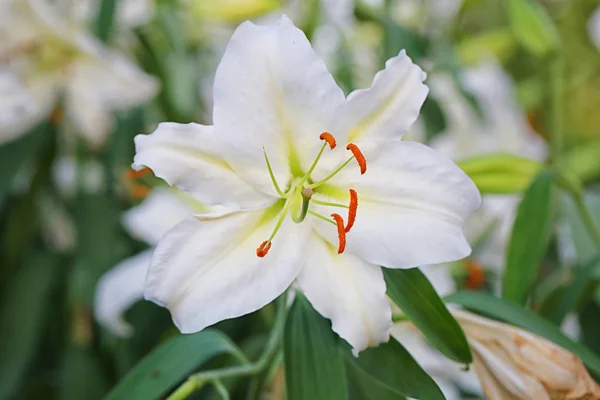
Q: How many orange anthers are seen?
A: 5